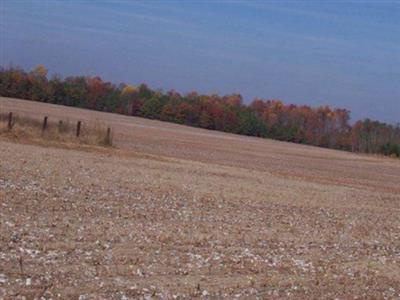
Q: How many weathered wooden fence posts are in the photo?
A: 4